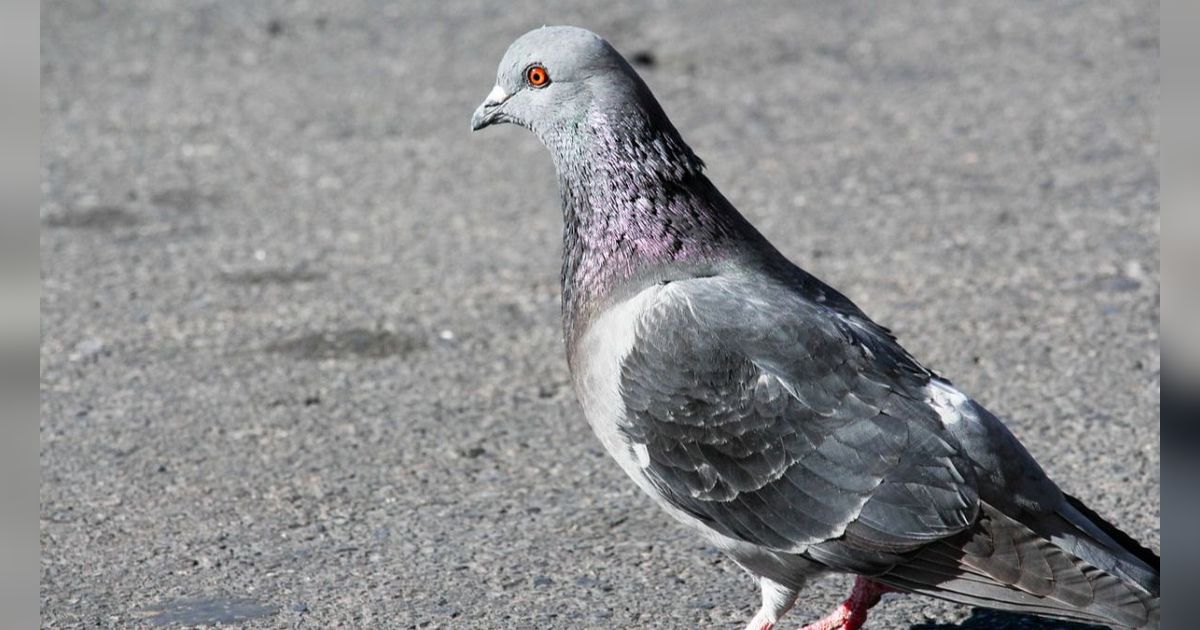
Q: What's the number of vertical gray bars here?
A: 2